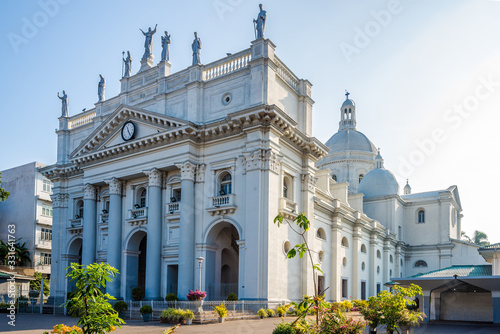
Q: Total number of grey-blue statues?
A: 7